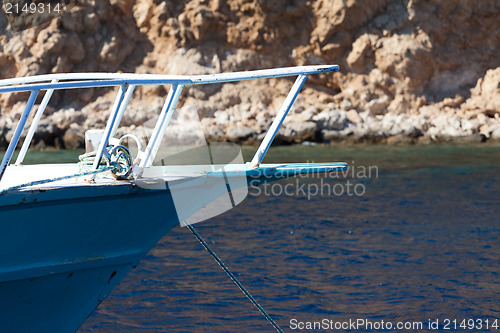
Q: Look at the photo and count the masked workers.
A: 0